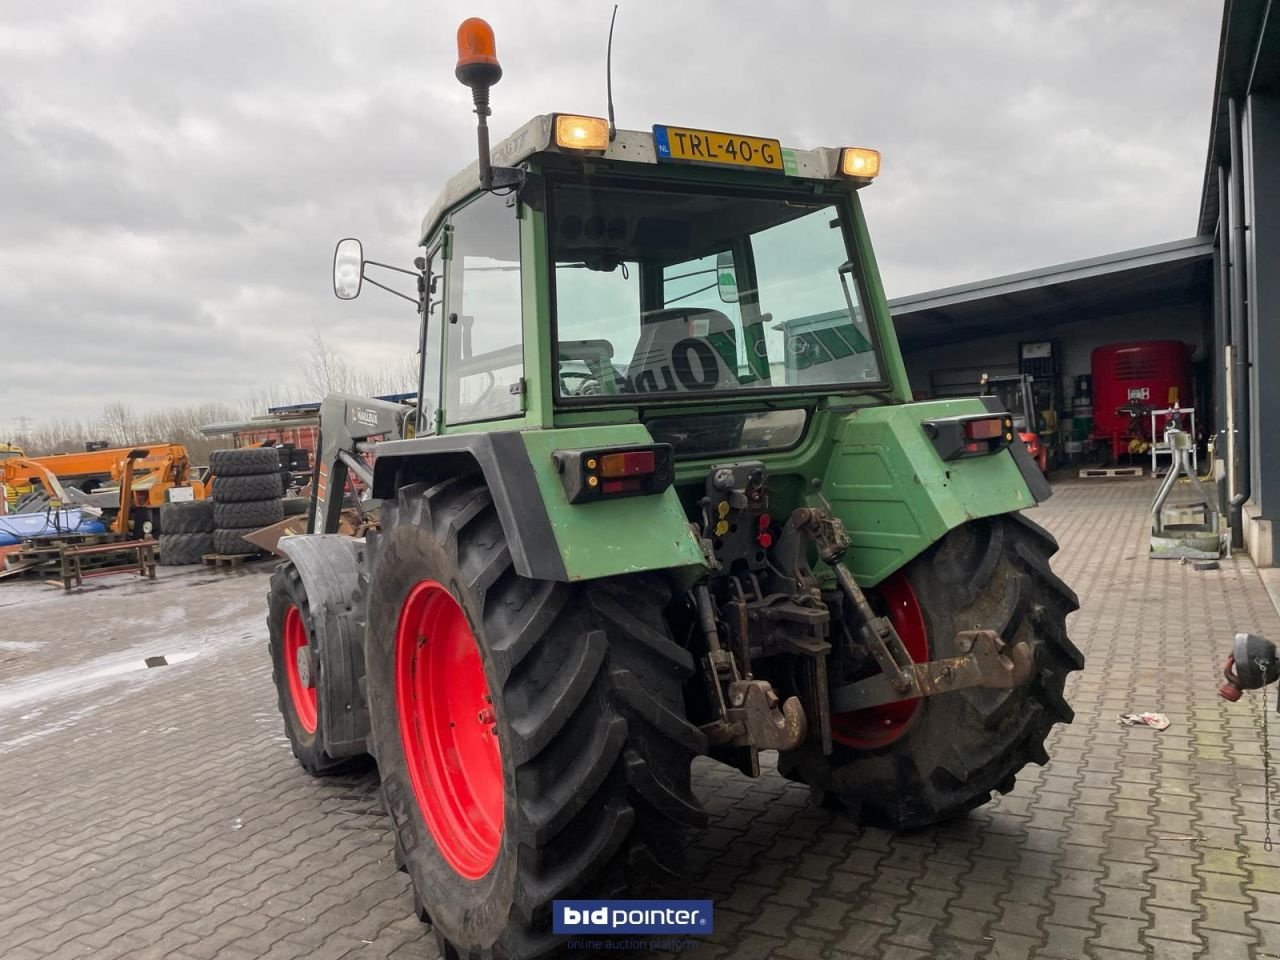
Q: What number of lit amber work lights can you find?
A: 2